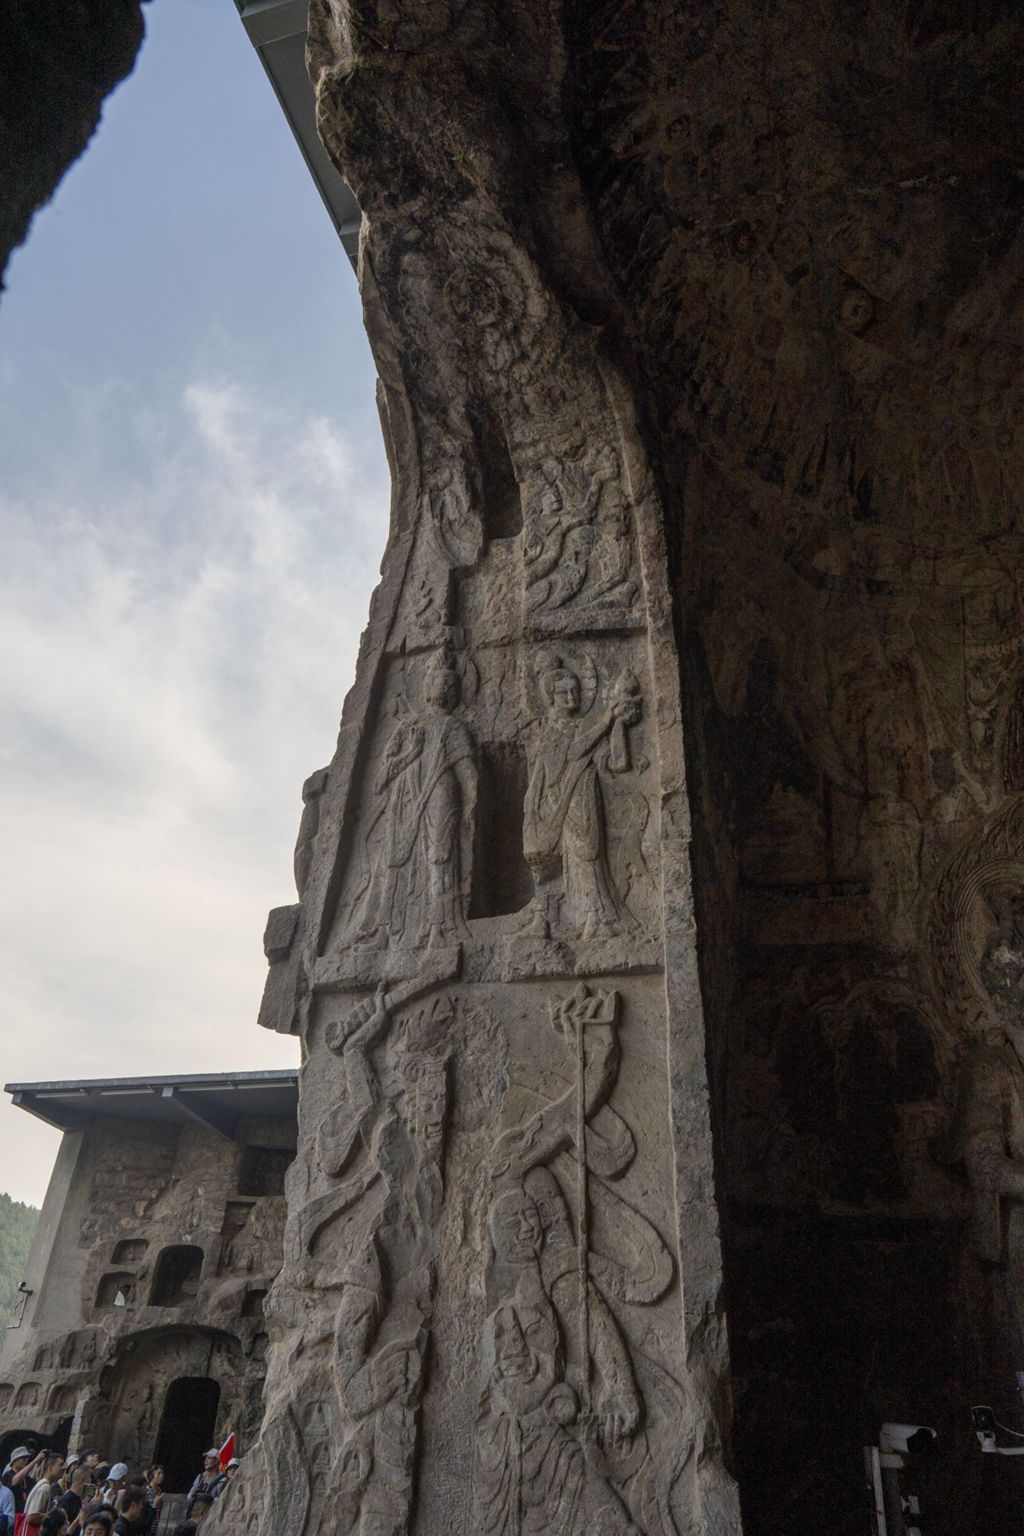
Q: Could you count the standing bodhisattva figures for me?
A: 2